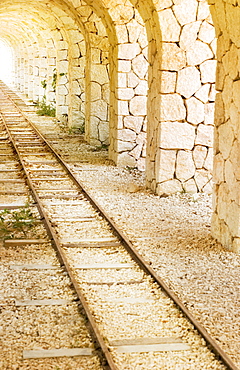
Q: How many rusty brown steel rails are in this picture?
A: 2